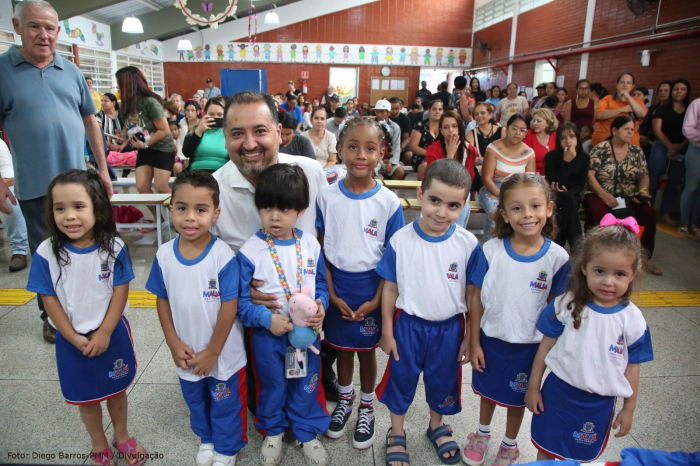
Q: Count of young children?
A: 7